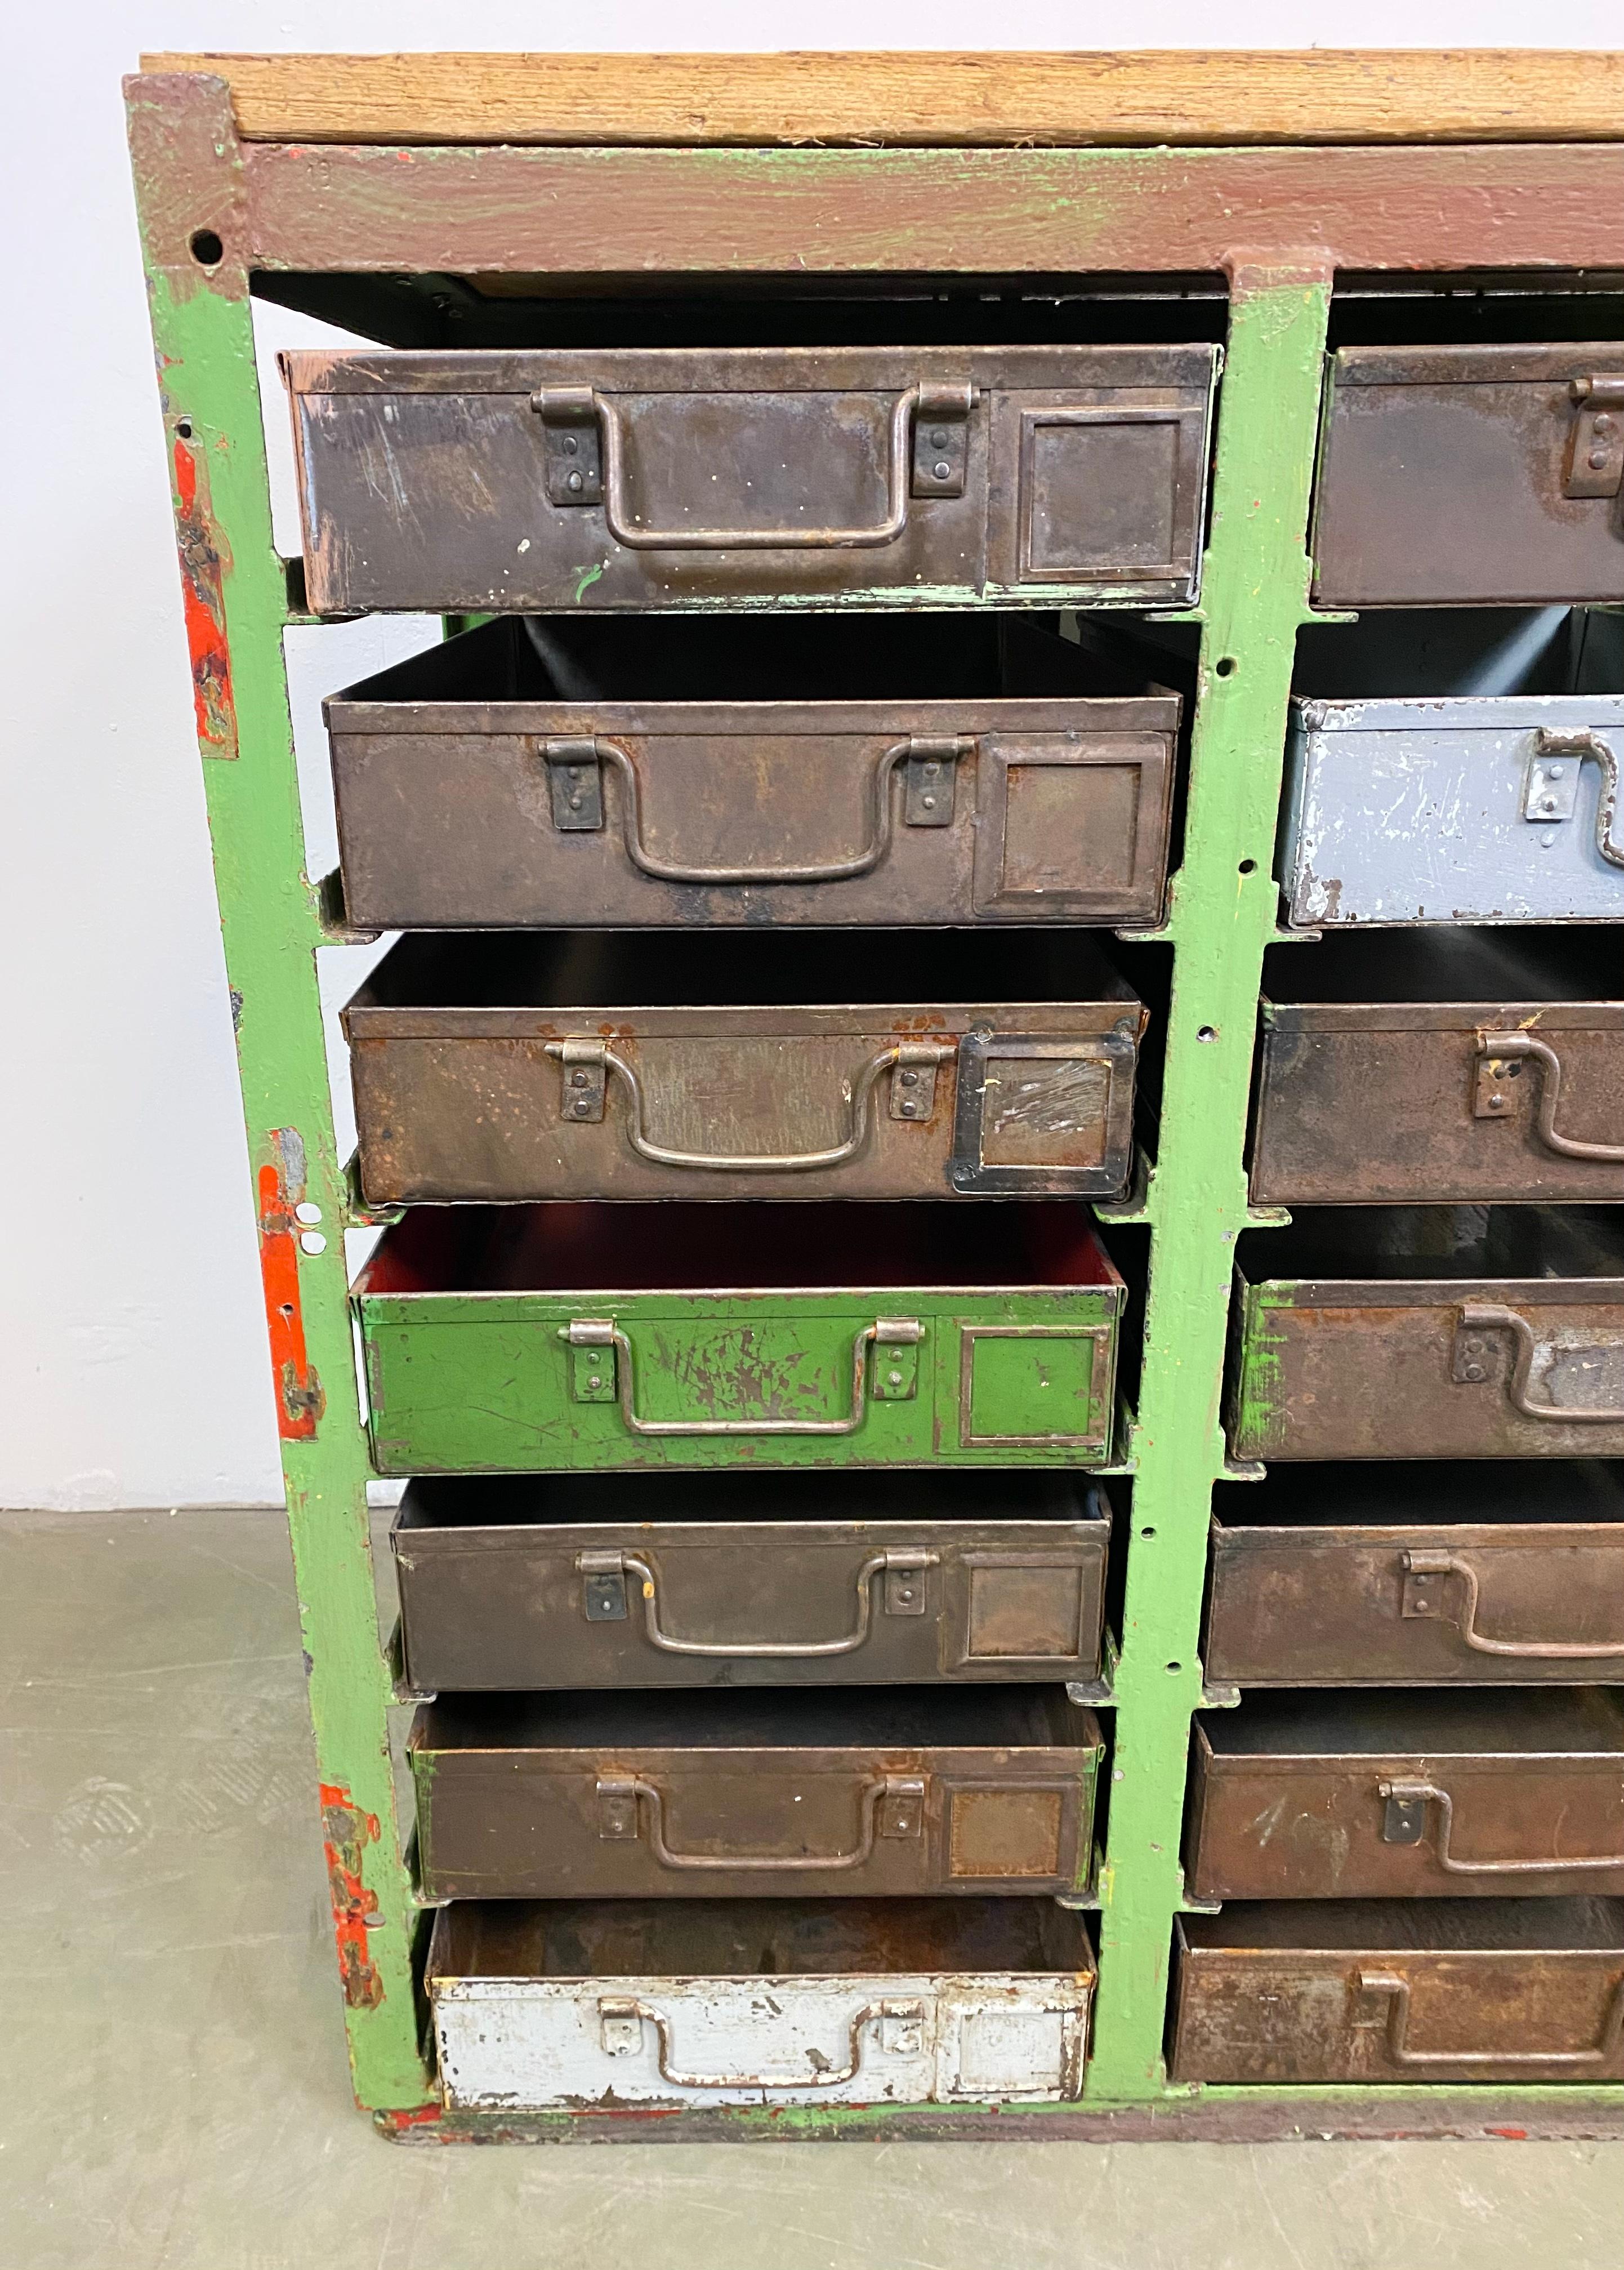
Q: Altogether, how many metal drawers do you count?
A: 14